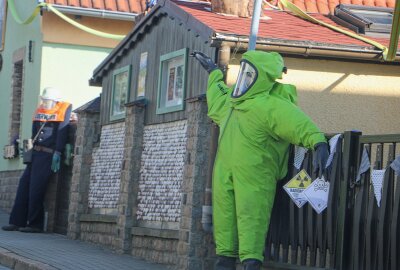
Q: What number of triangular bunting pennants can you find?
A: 5